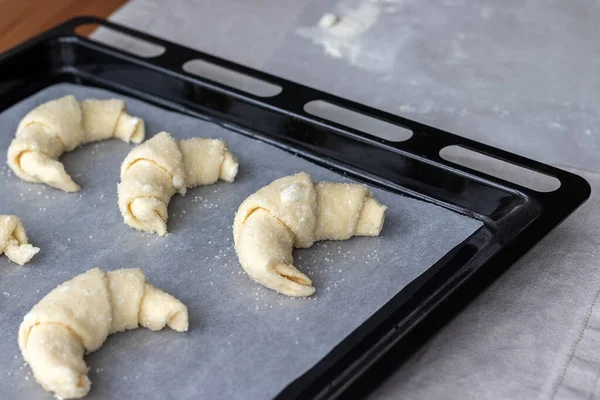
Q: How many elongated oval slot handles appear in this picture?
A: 4